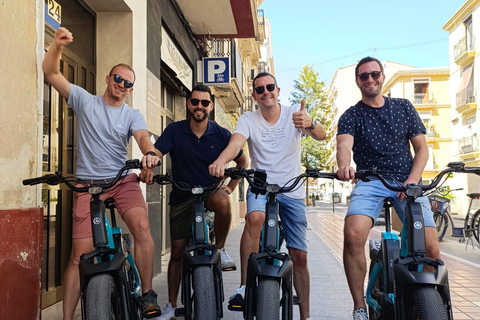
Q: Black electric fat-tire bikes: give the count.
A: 4